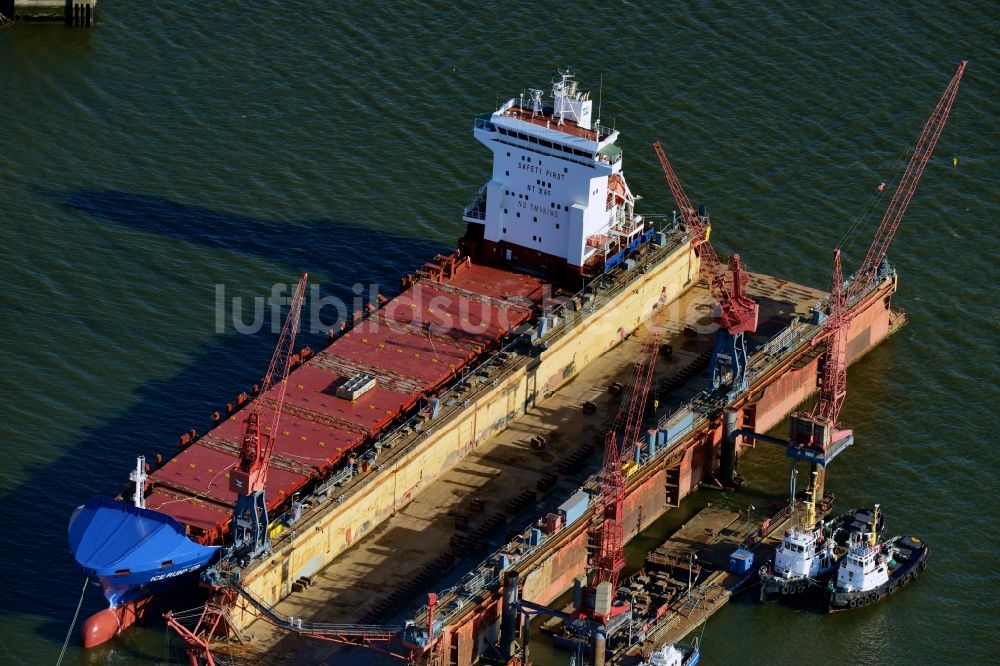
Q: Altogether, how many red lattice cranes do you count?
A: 4